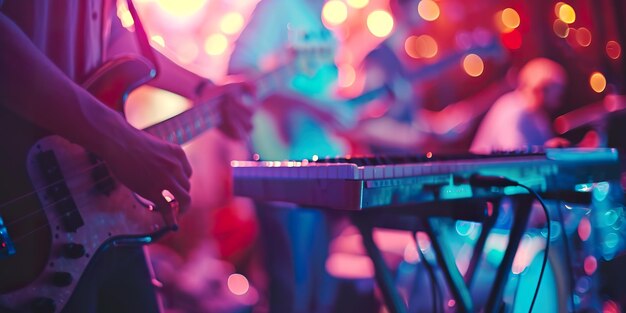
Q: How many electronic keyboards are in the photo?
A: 1